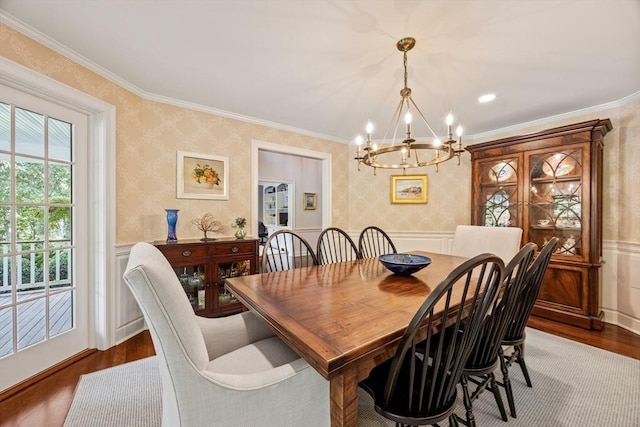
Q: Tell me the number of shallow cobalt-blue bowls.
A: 1